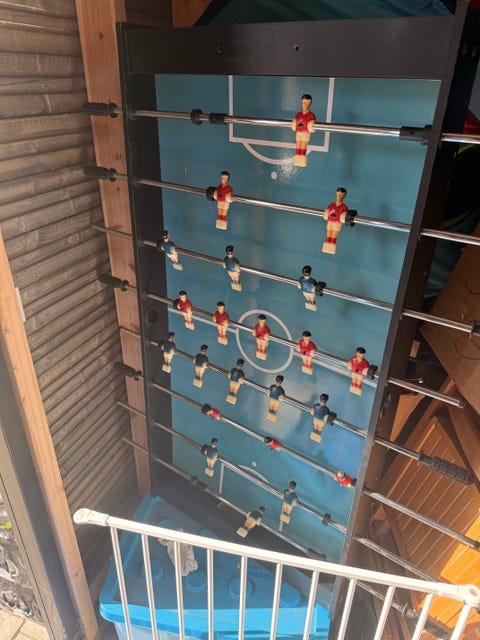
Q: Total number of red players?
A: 11